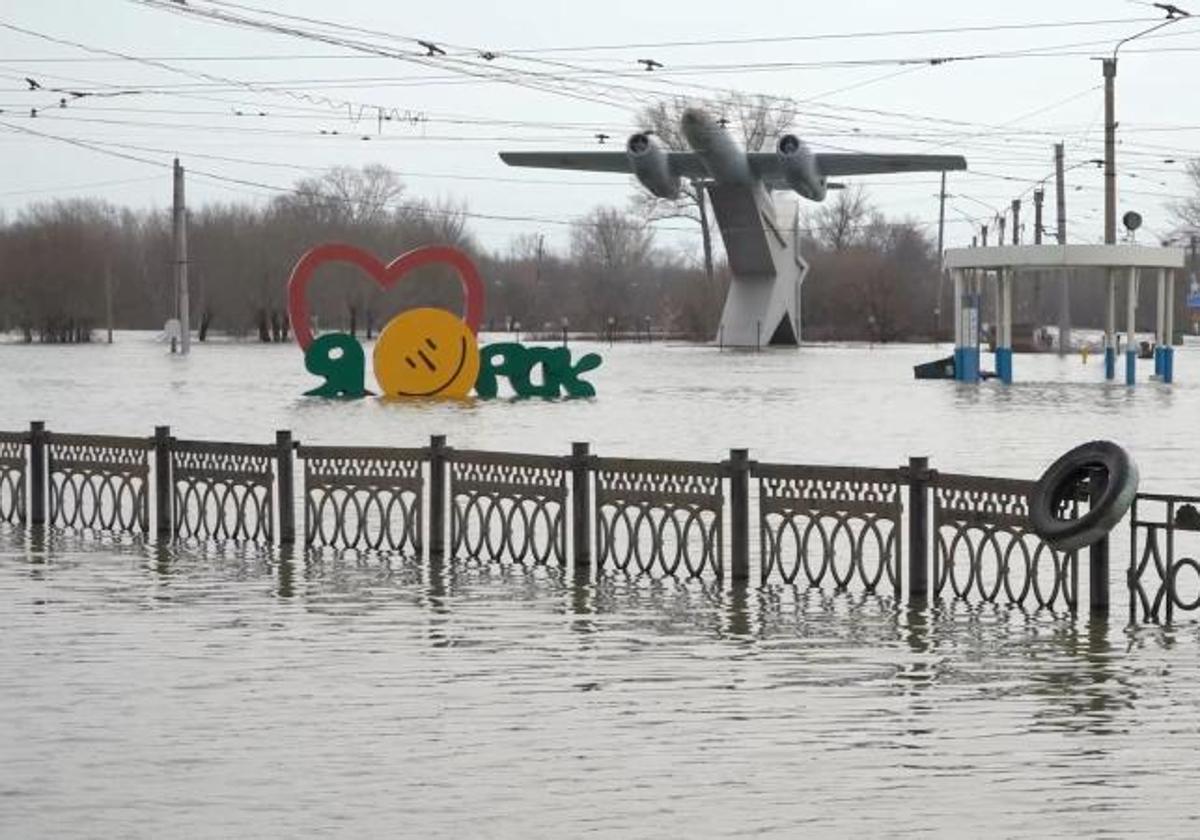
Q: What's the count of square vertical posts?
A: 8